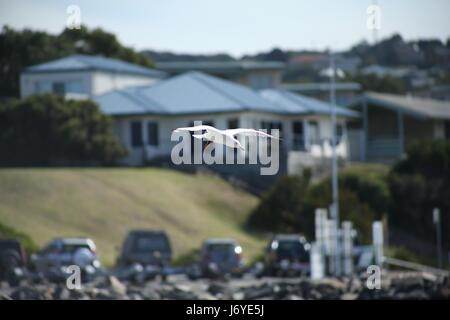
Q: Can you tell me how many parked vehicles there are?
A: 5